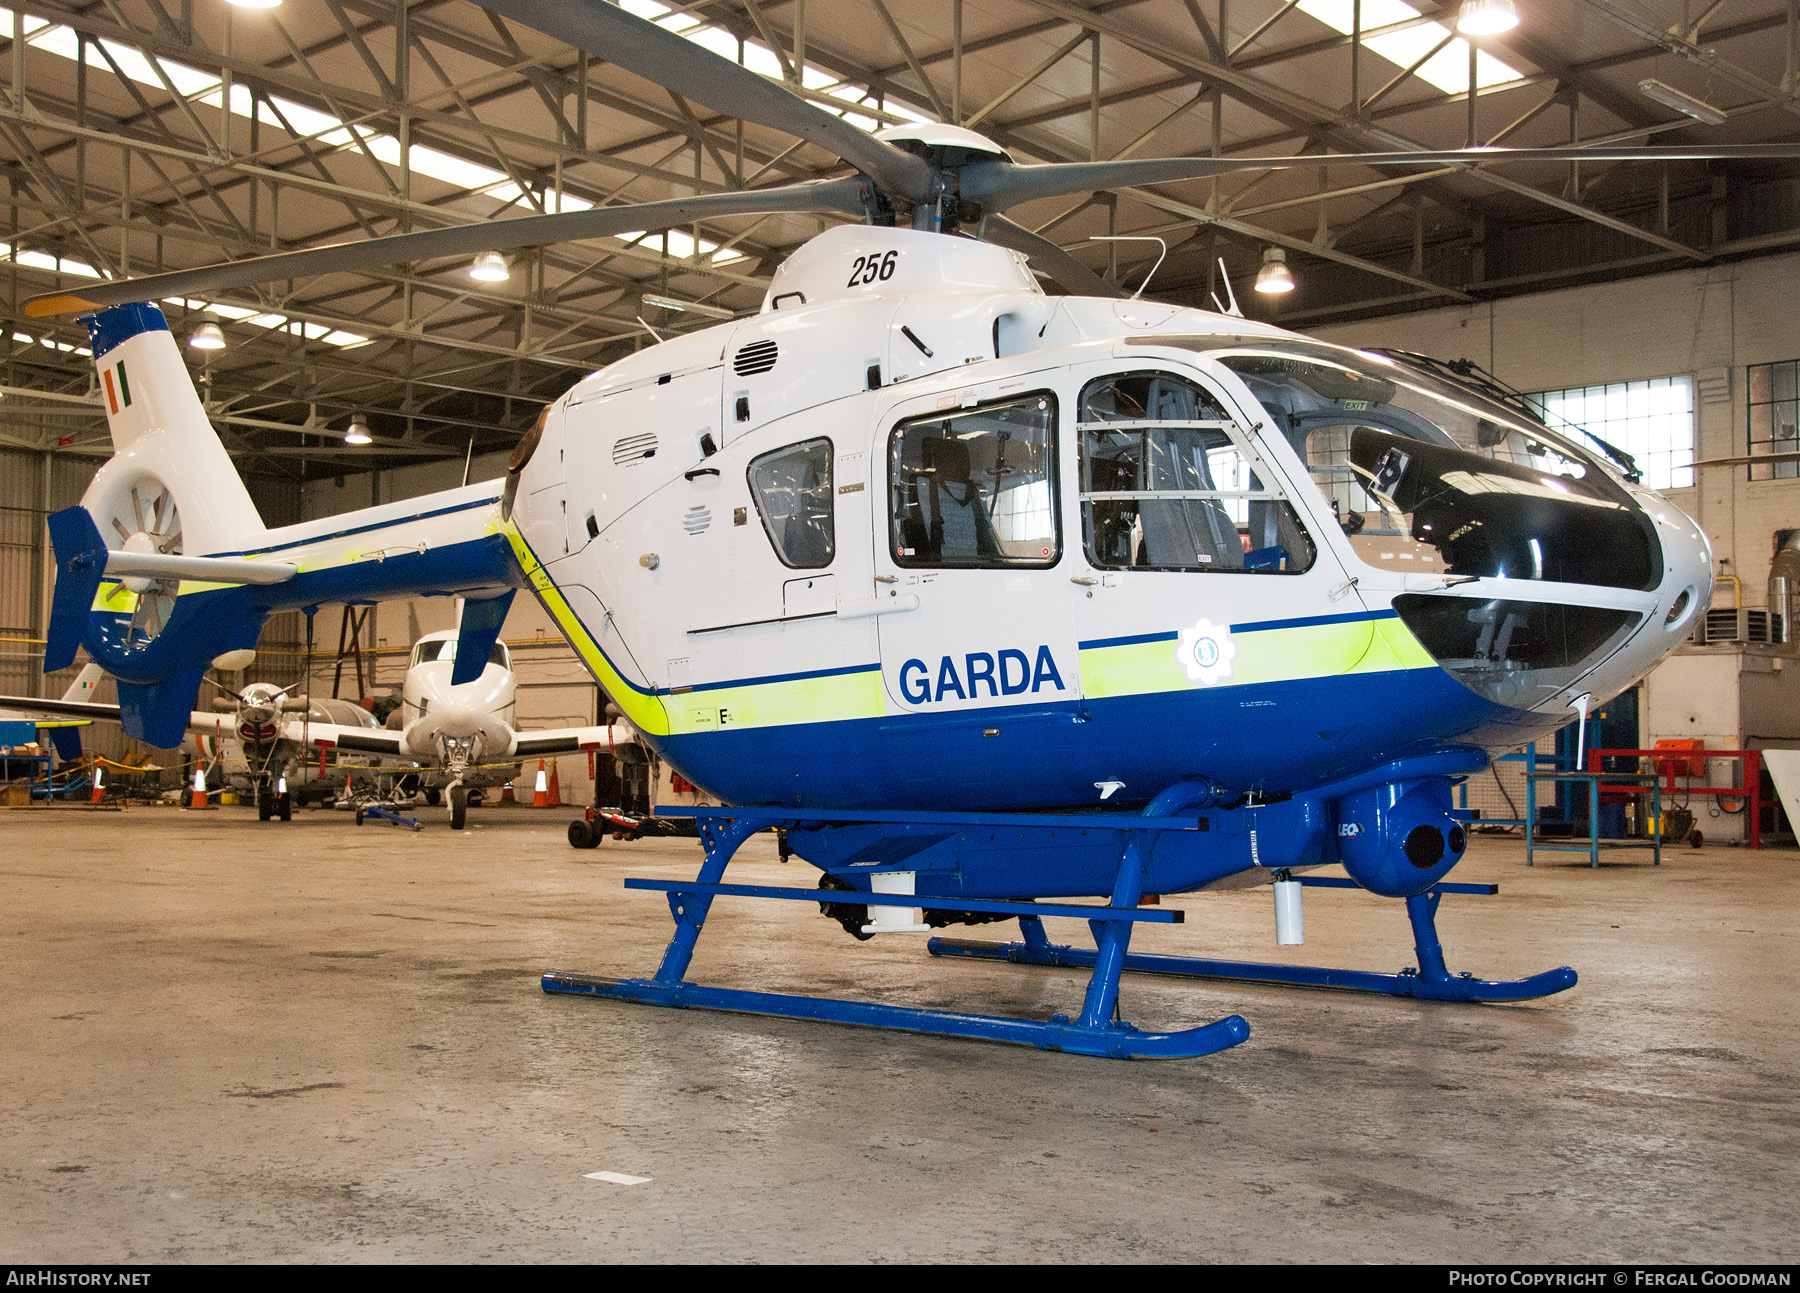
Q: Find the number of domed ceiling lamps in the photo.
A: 6